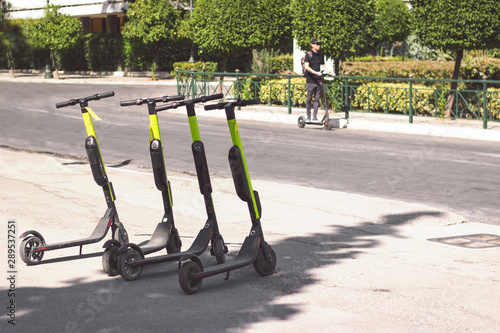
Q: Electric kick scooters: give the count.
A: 5